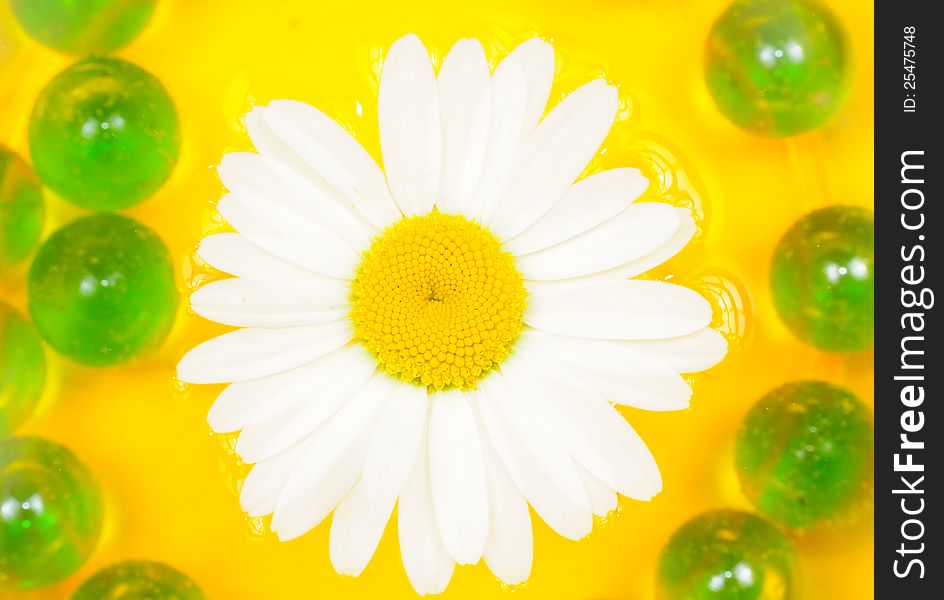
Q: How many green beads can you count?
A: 11